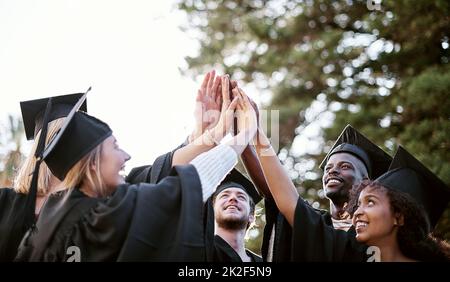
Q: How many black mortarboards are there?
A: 5